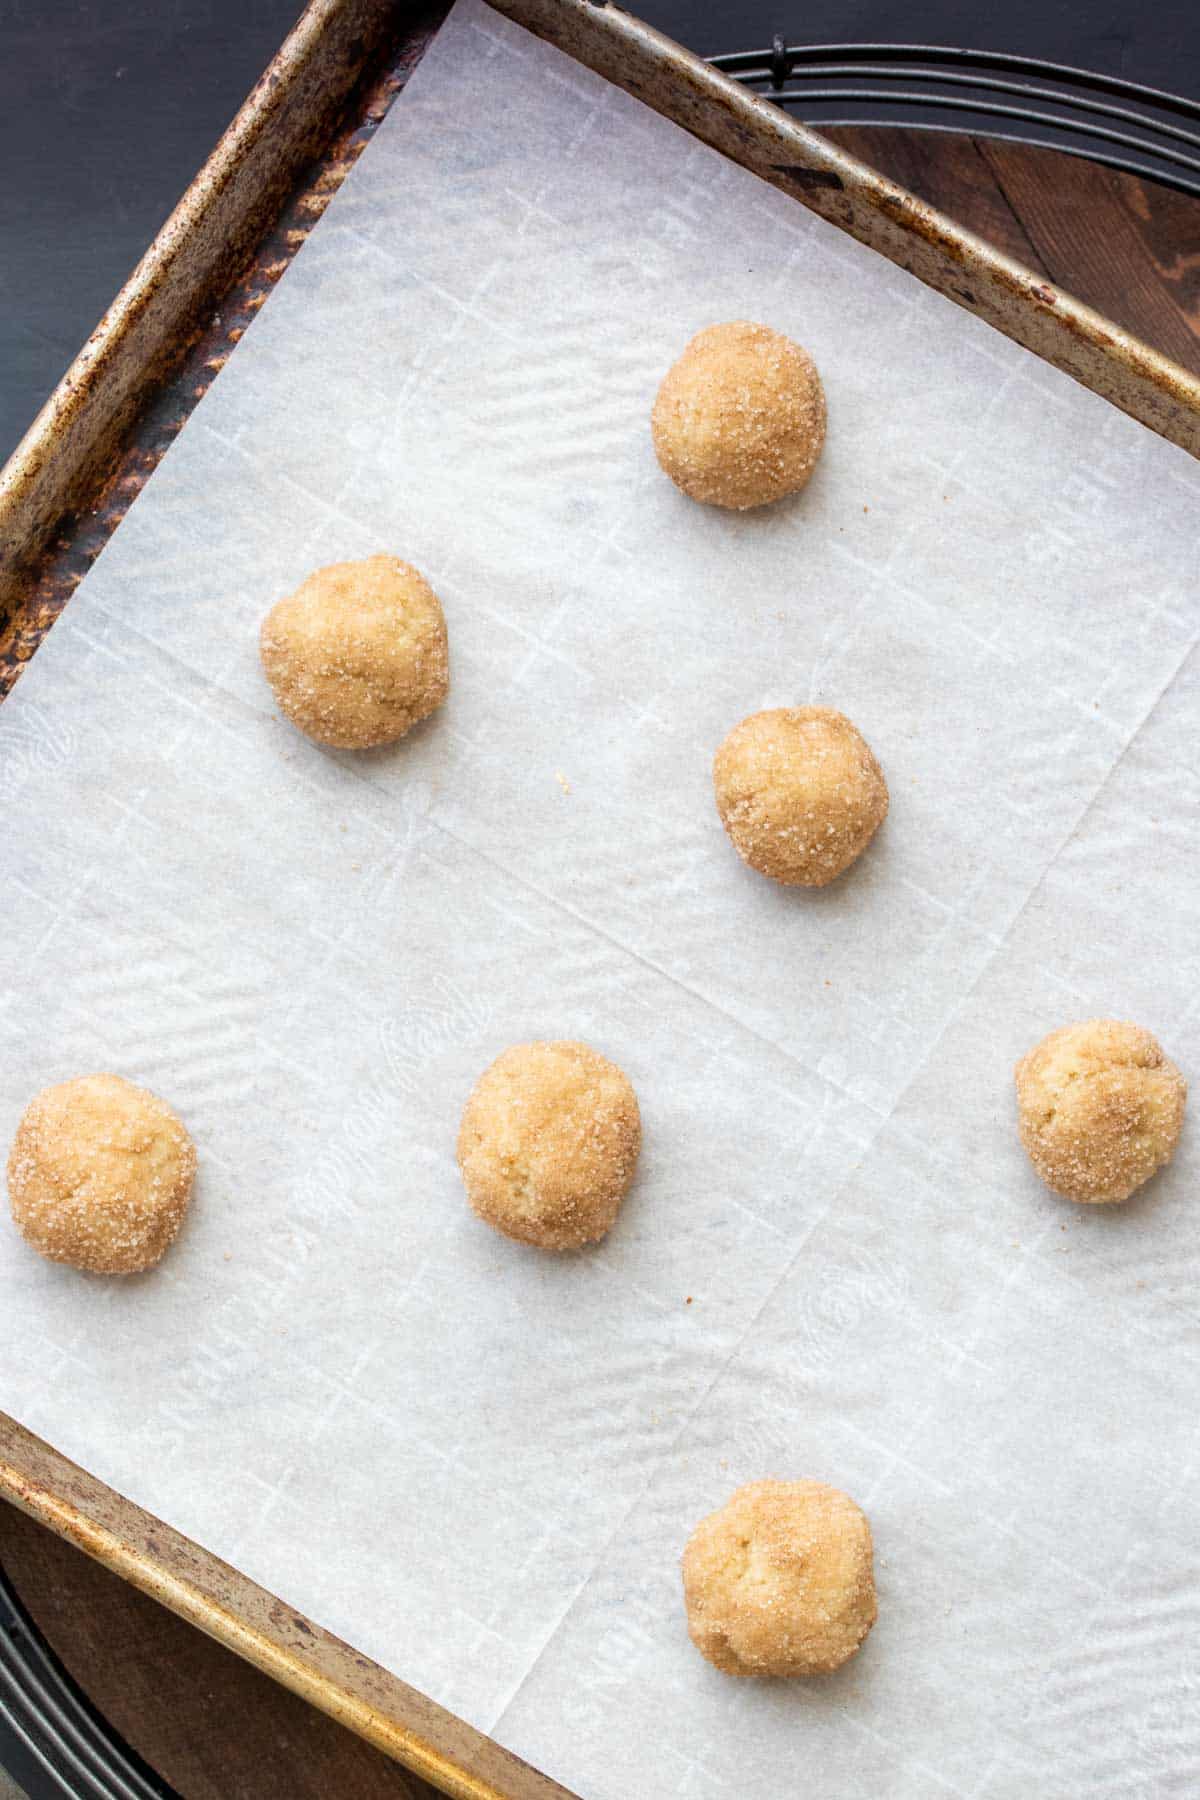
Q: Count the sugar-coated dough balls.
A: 7